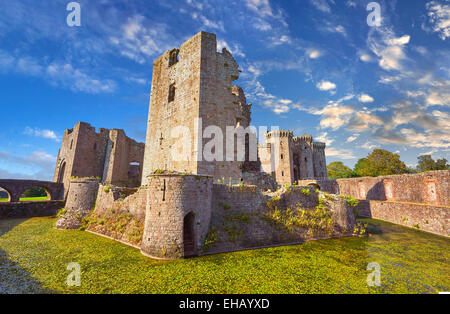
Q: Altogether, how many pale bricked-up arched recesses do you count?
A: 3